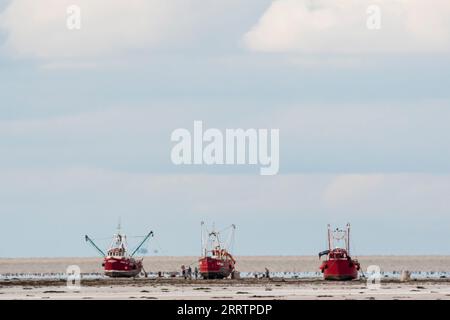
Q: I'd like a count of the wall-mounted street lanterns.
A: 0